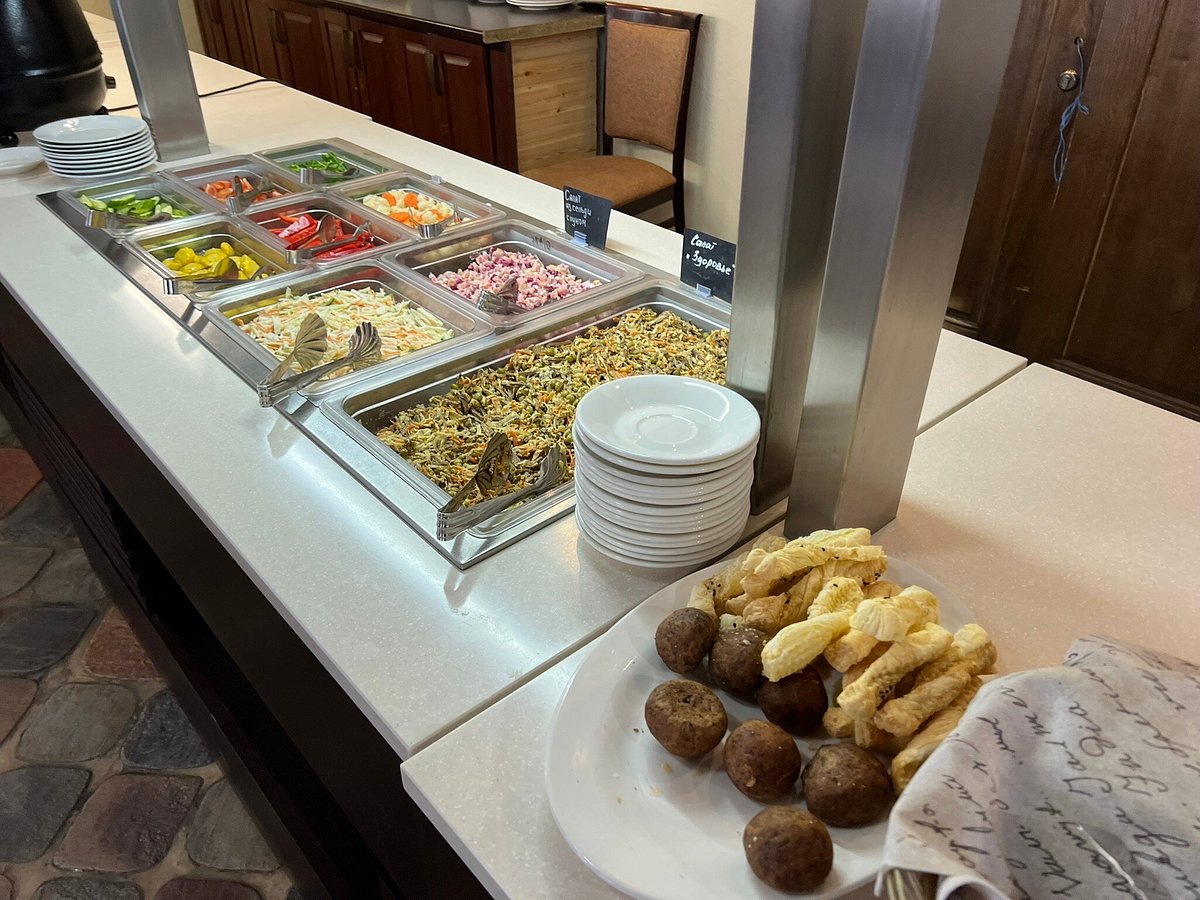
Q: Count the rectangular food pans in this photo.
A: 9